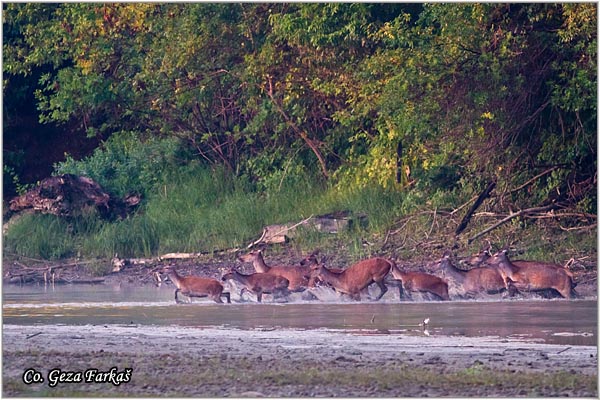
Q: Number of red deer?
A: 9